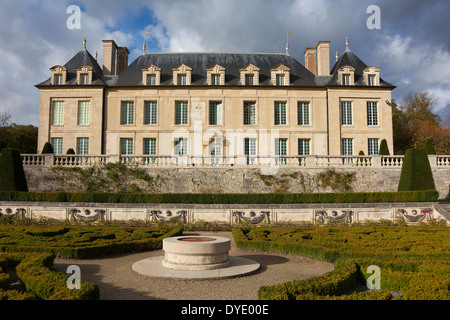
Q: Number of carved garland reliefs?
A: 6